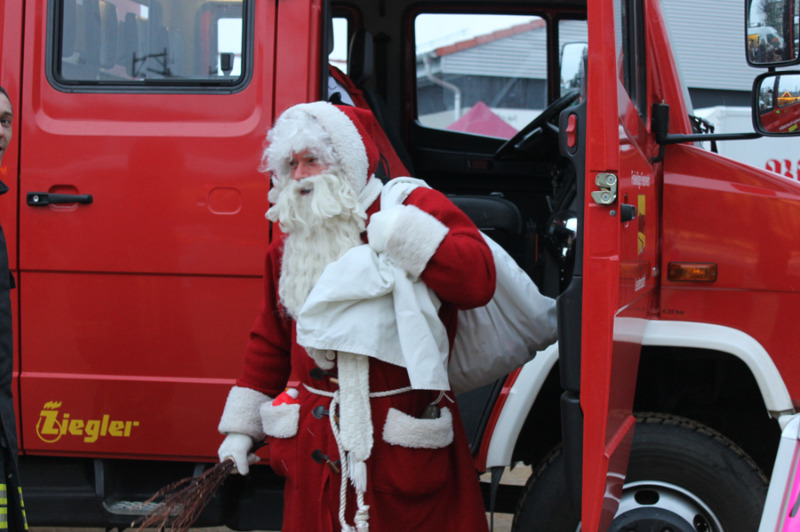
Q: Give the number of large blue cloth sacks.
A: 0